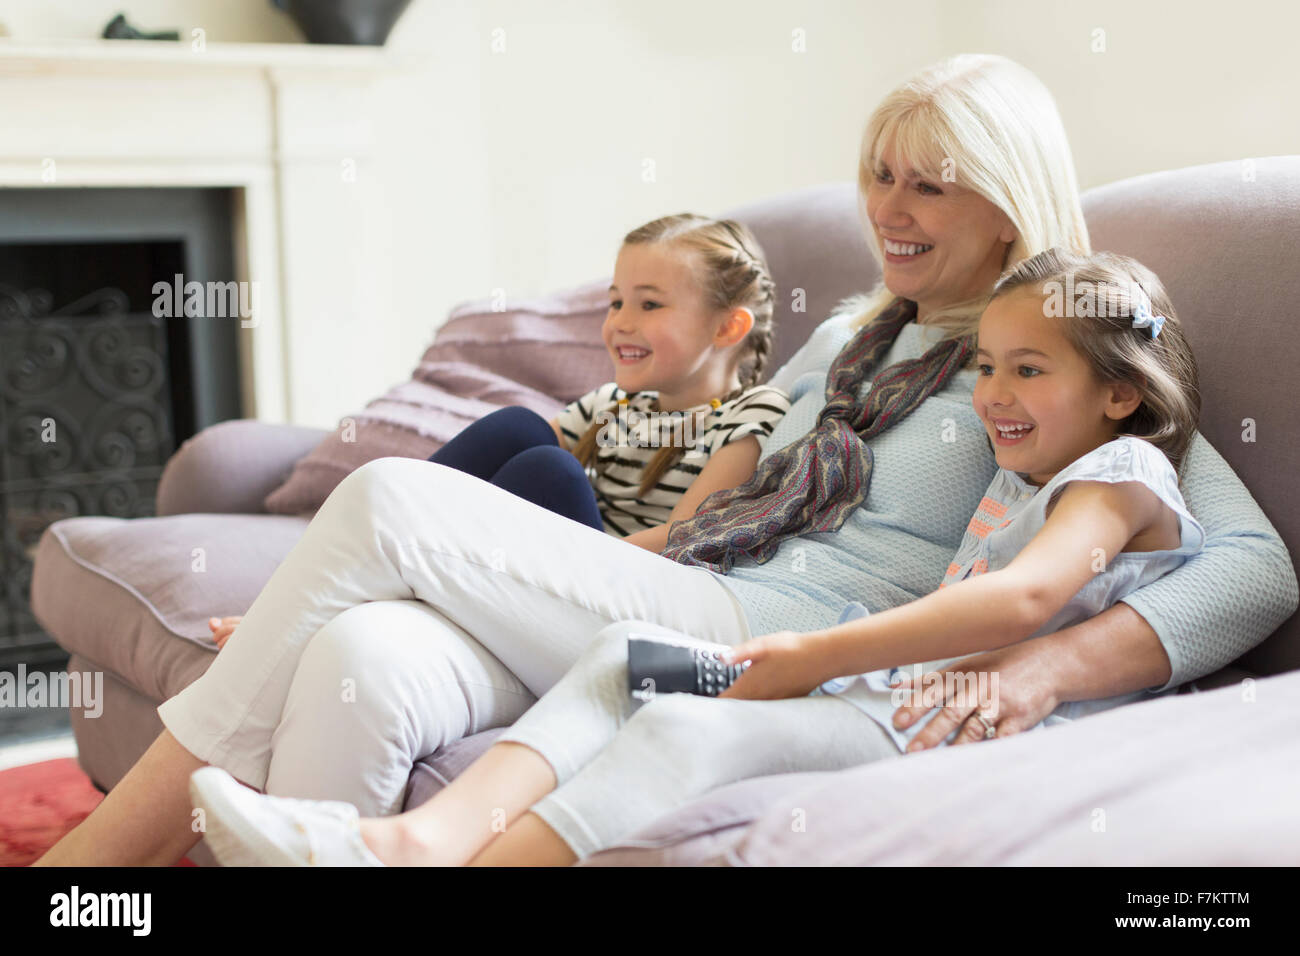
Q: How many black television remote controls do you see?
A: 1